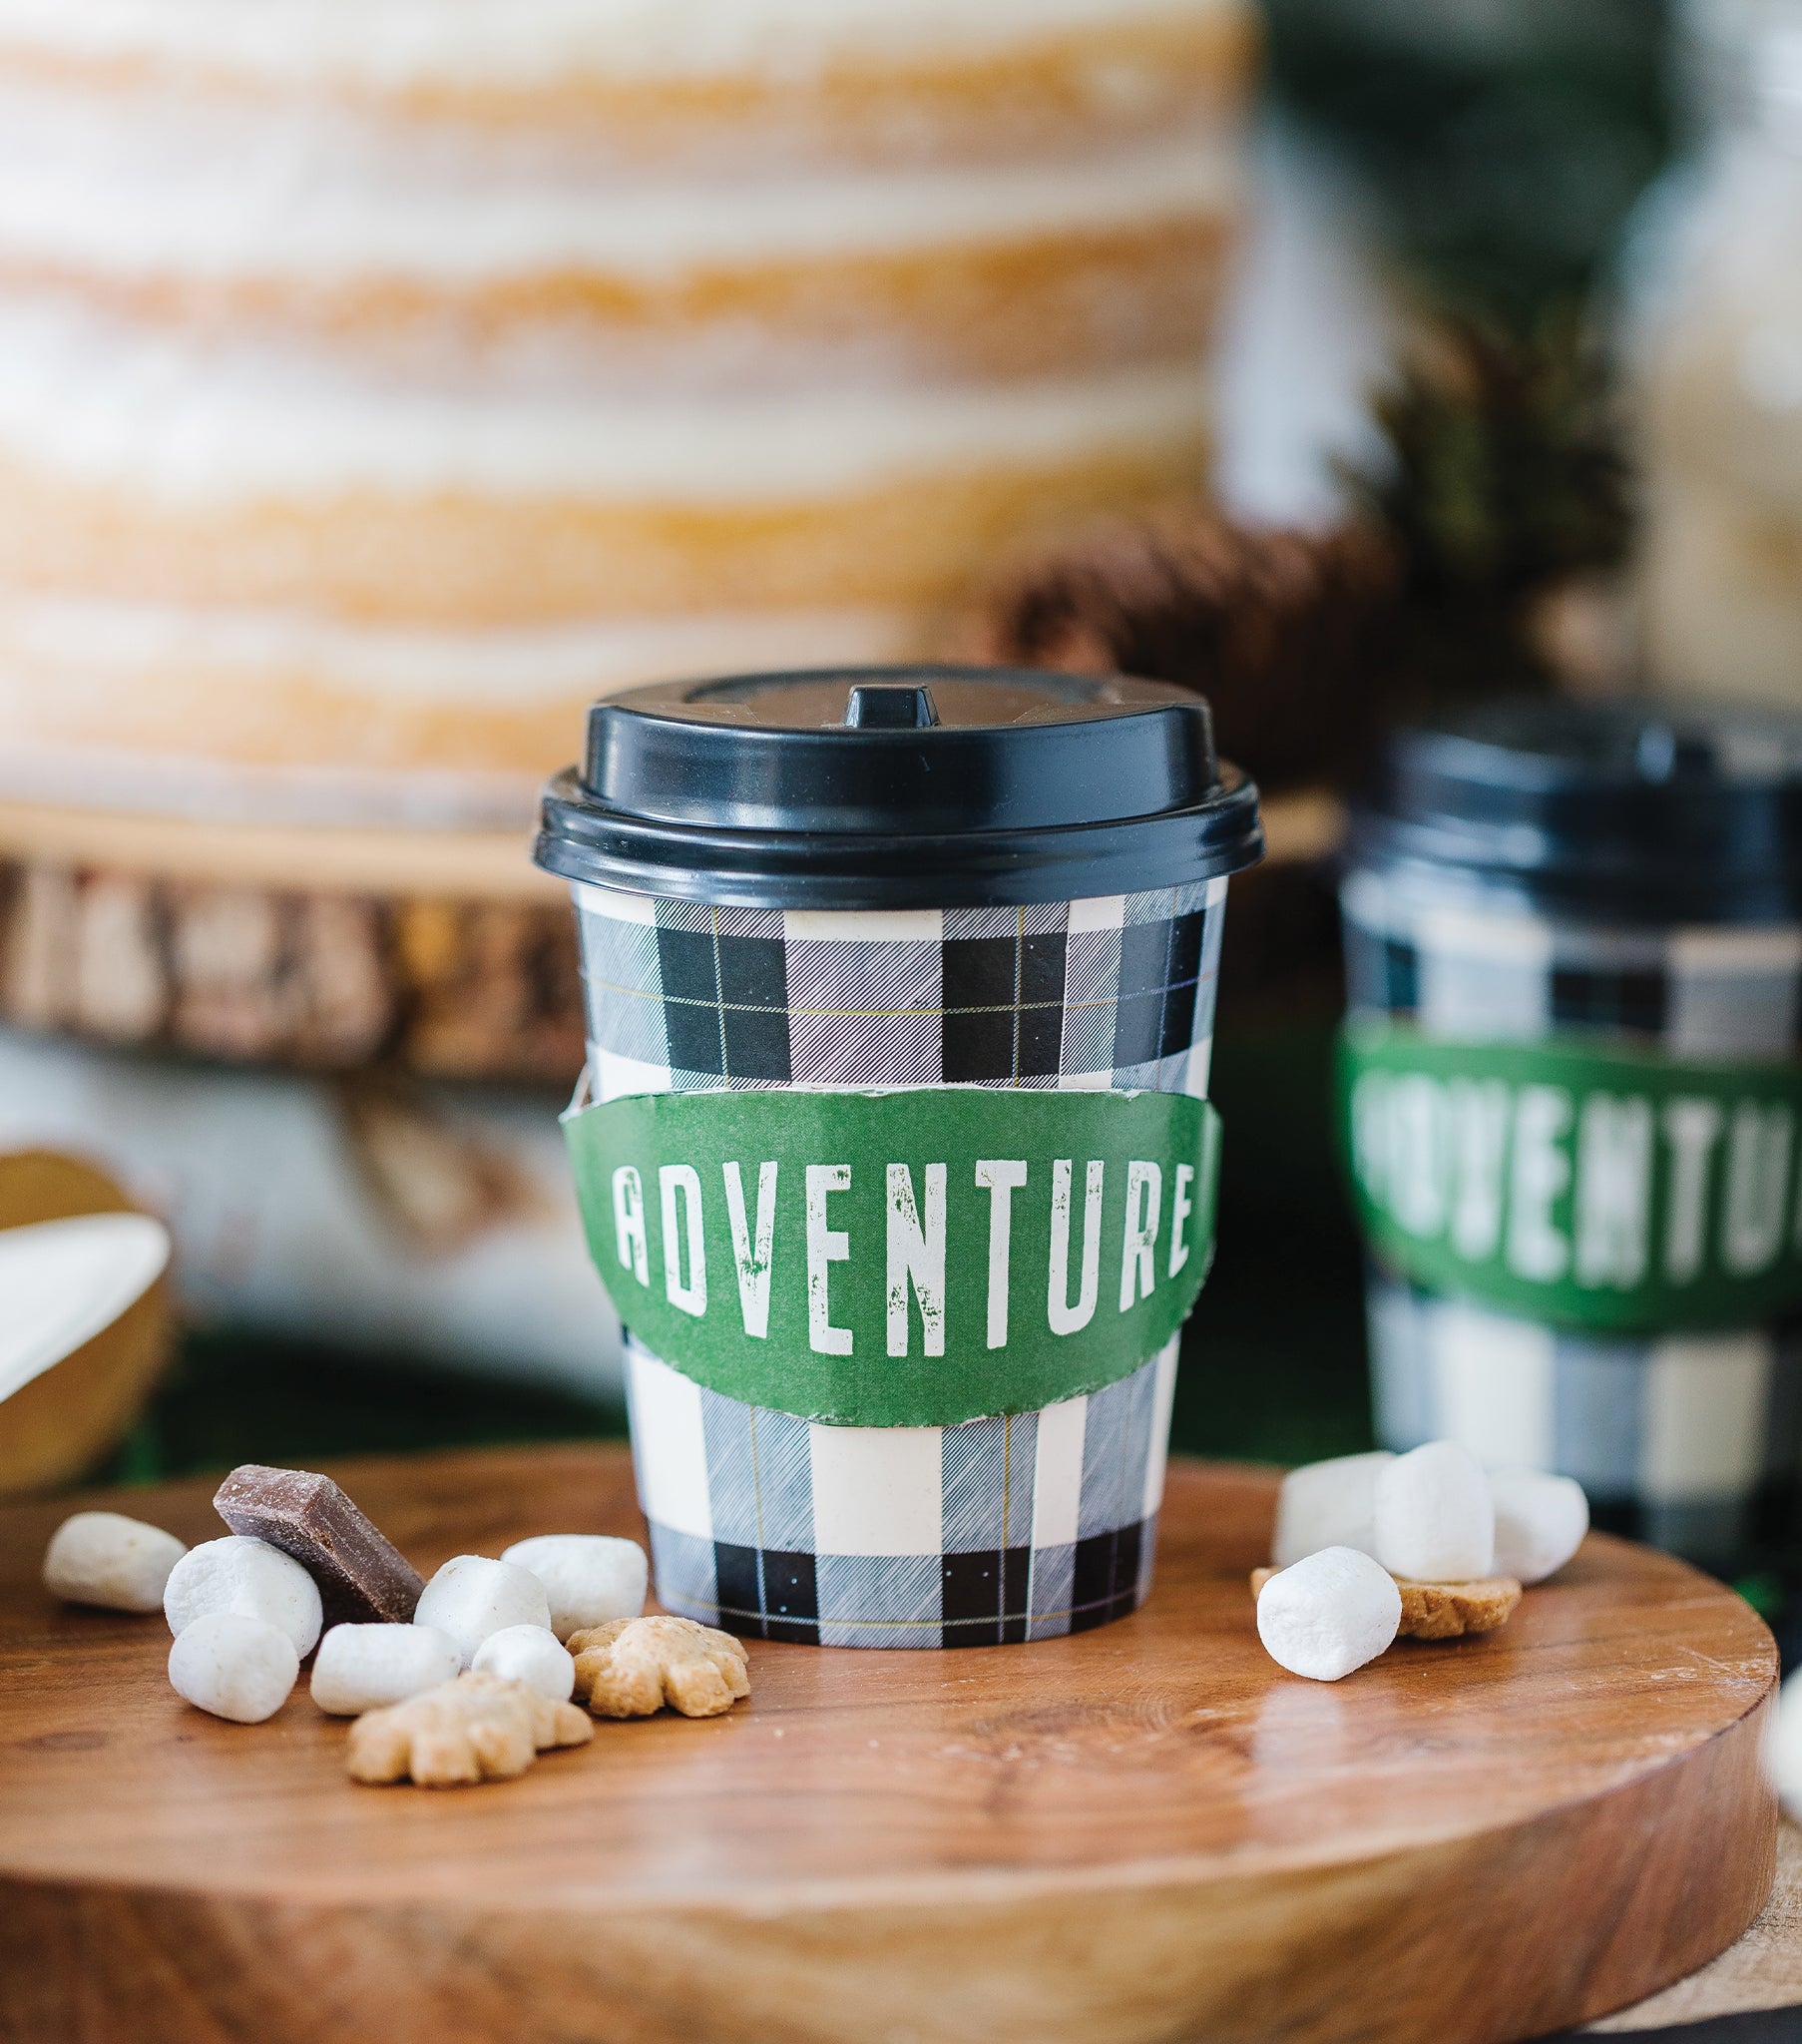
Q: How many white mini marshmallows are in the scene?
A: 11